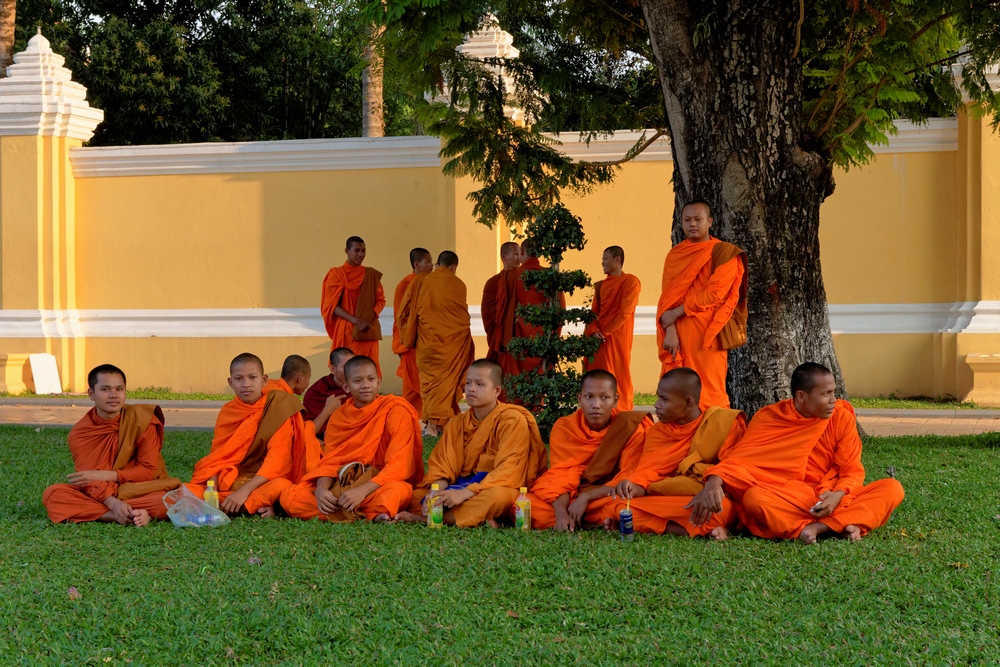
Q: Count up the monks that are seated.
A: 9